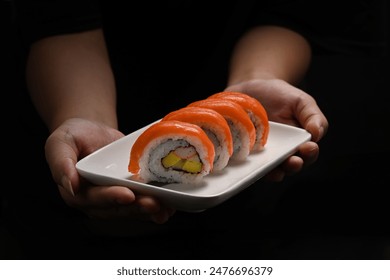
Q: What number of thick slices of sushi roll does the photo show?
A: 4